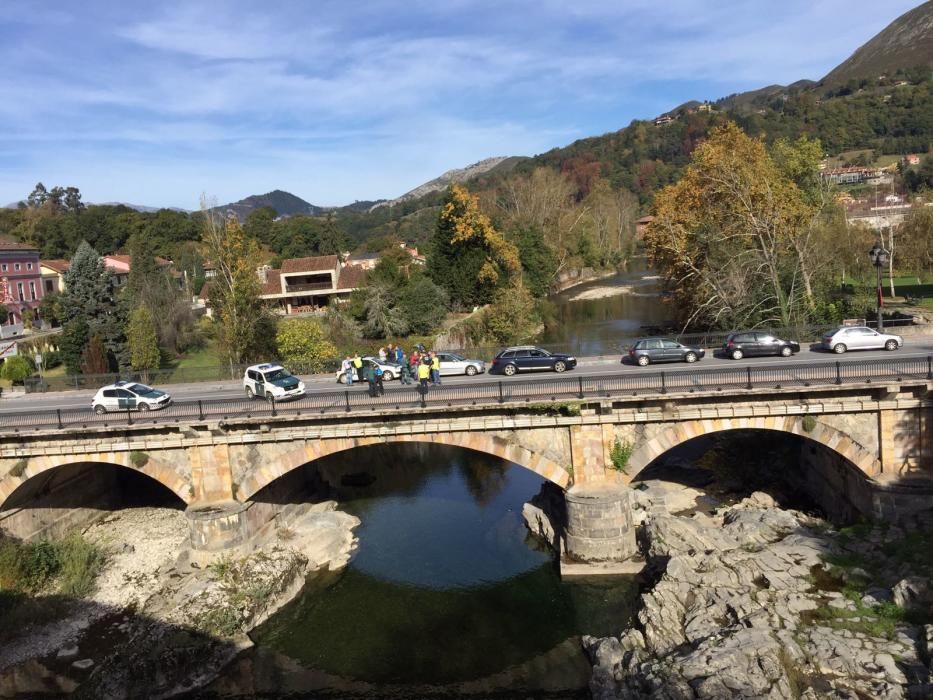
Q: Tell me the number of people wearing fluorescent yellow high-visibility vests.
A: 3